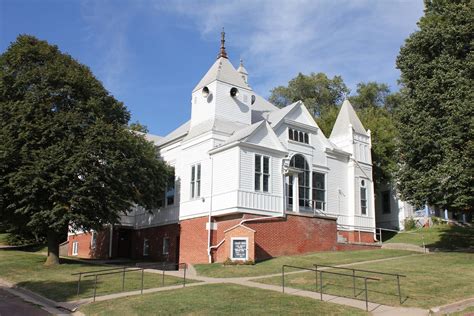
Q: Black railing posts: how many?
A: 12